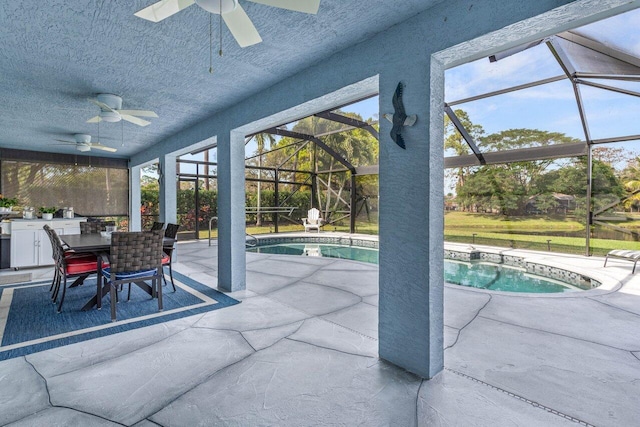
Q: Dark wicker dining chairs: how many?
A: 6